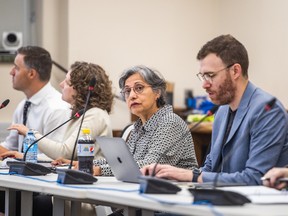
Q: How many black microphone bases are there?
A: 4